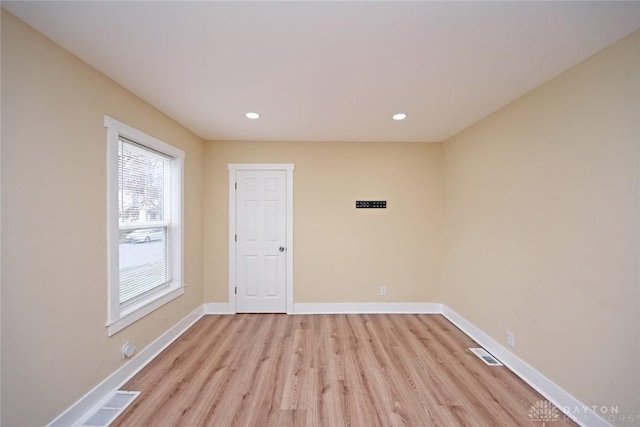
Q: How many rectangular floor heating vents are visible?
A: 2